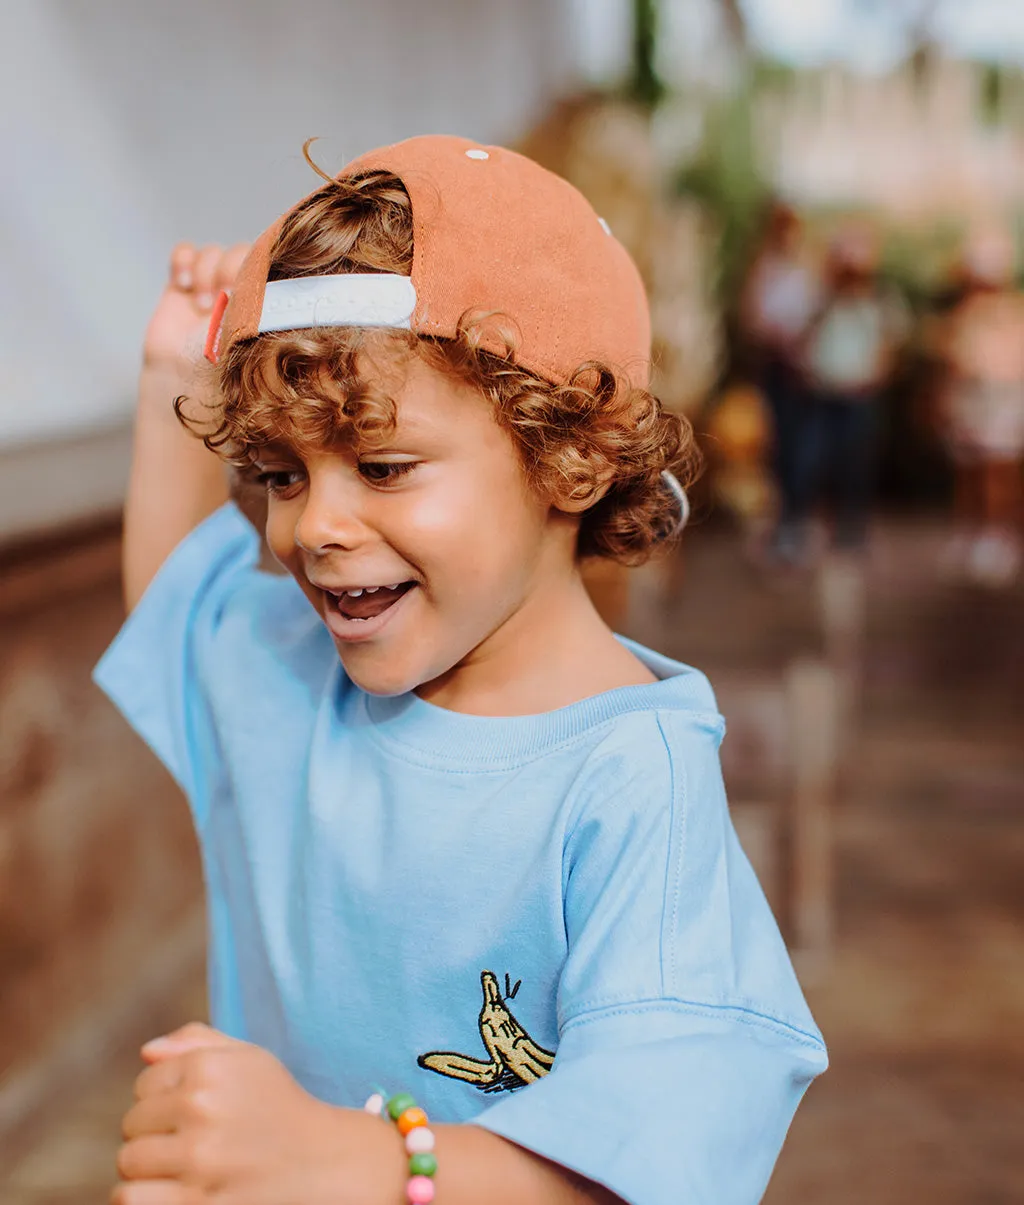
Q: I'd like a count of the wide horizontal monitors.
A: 0